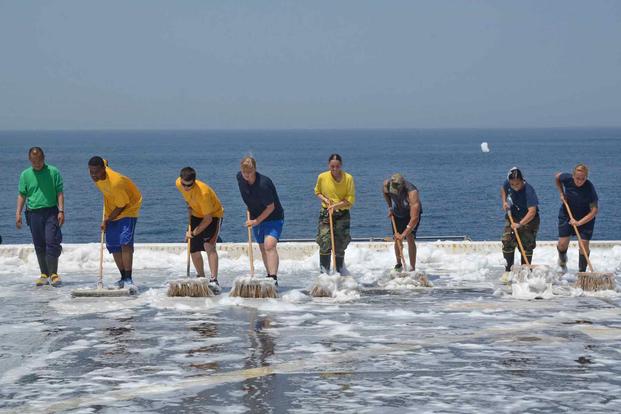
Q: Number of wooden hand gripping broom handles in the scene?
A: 7